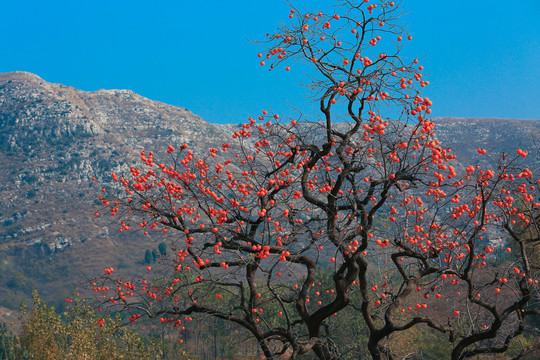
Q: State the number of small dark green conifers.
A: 3